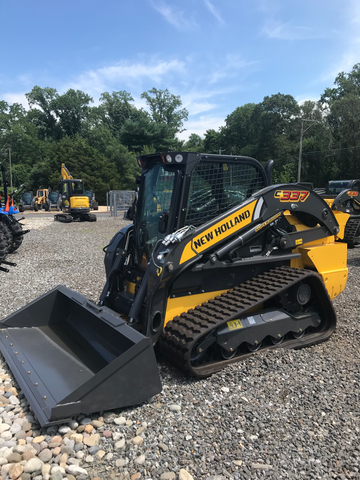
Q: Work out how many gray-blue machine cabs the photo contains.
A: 3